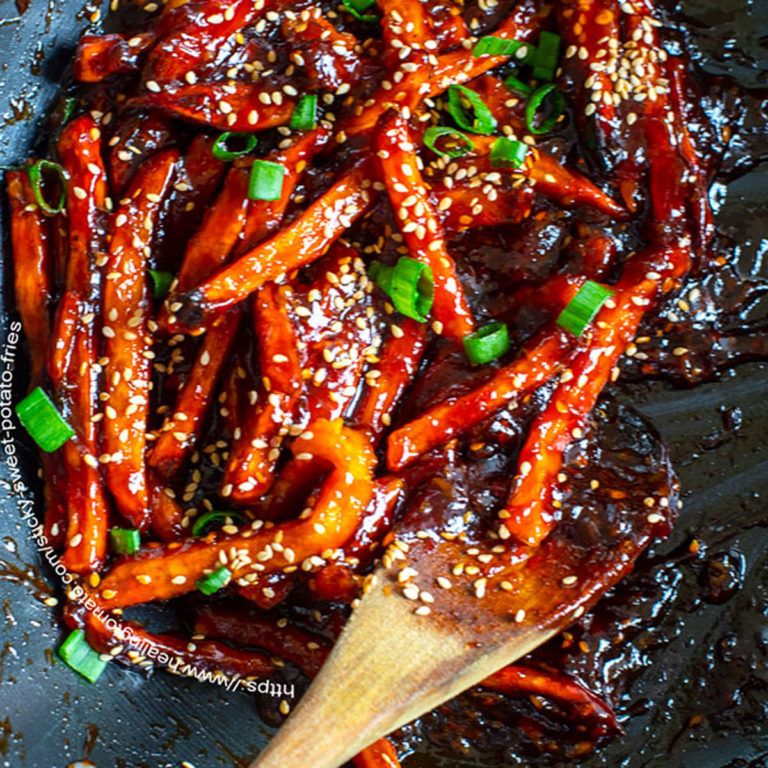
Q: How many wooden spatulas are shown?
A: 1